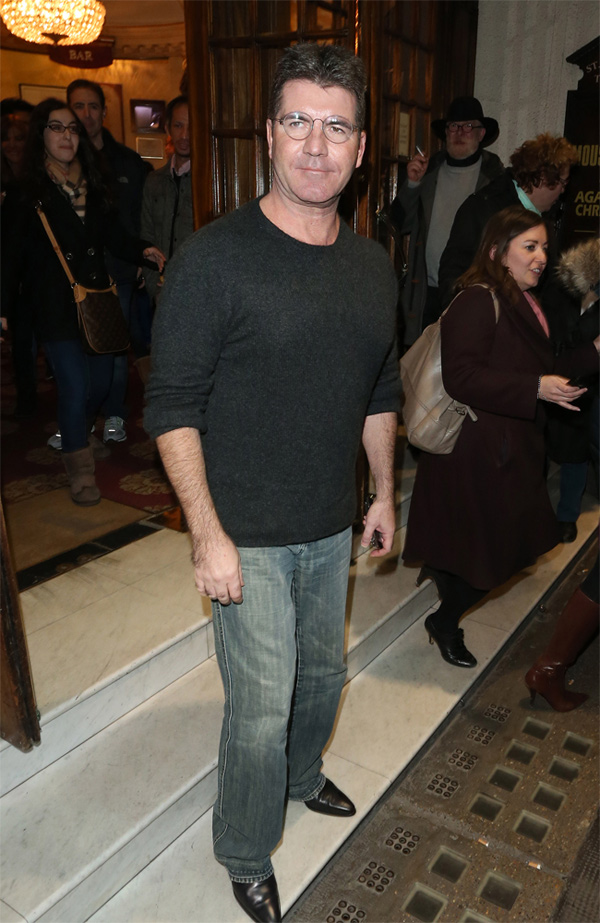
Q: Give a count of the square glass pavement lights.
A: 12